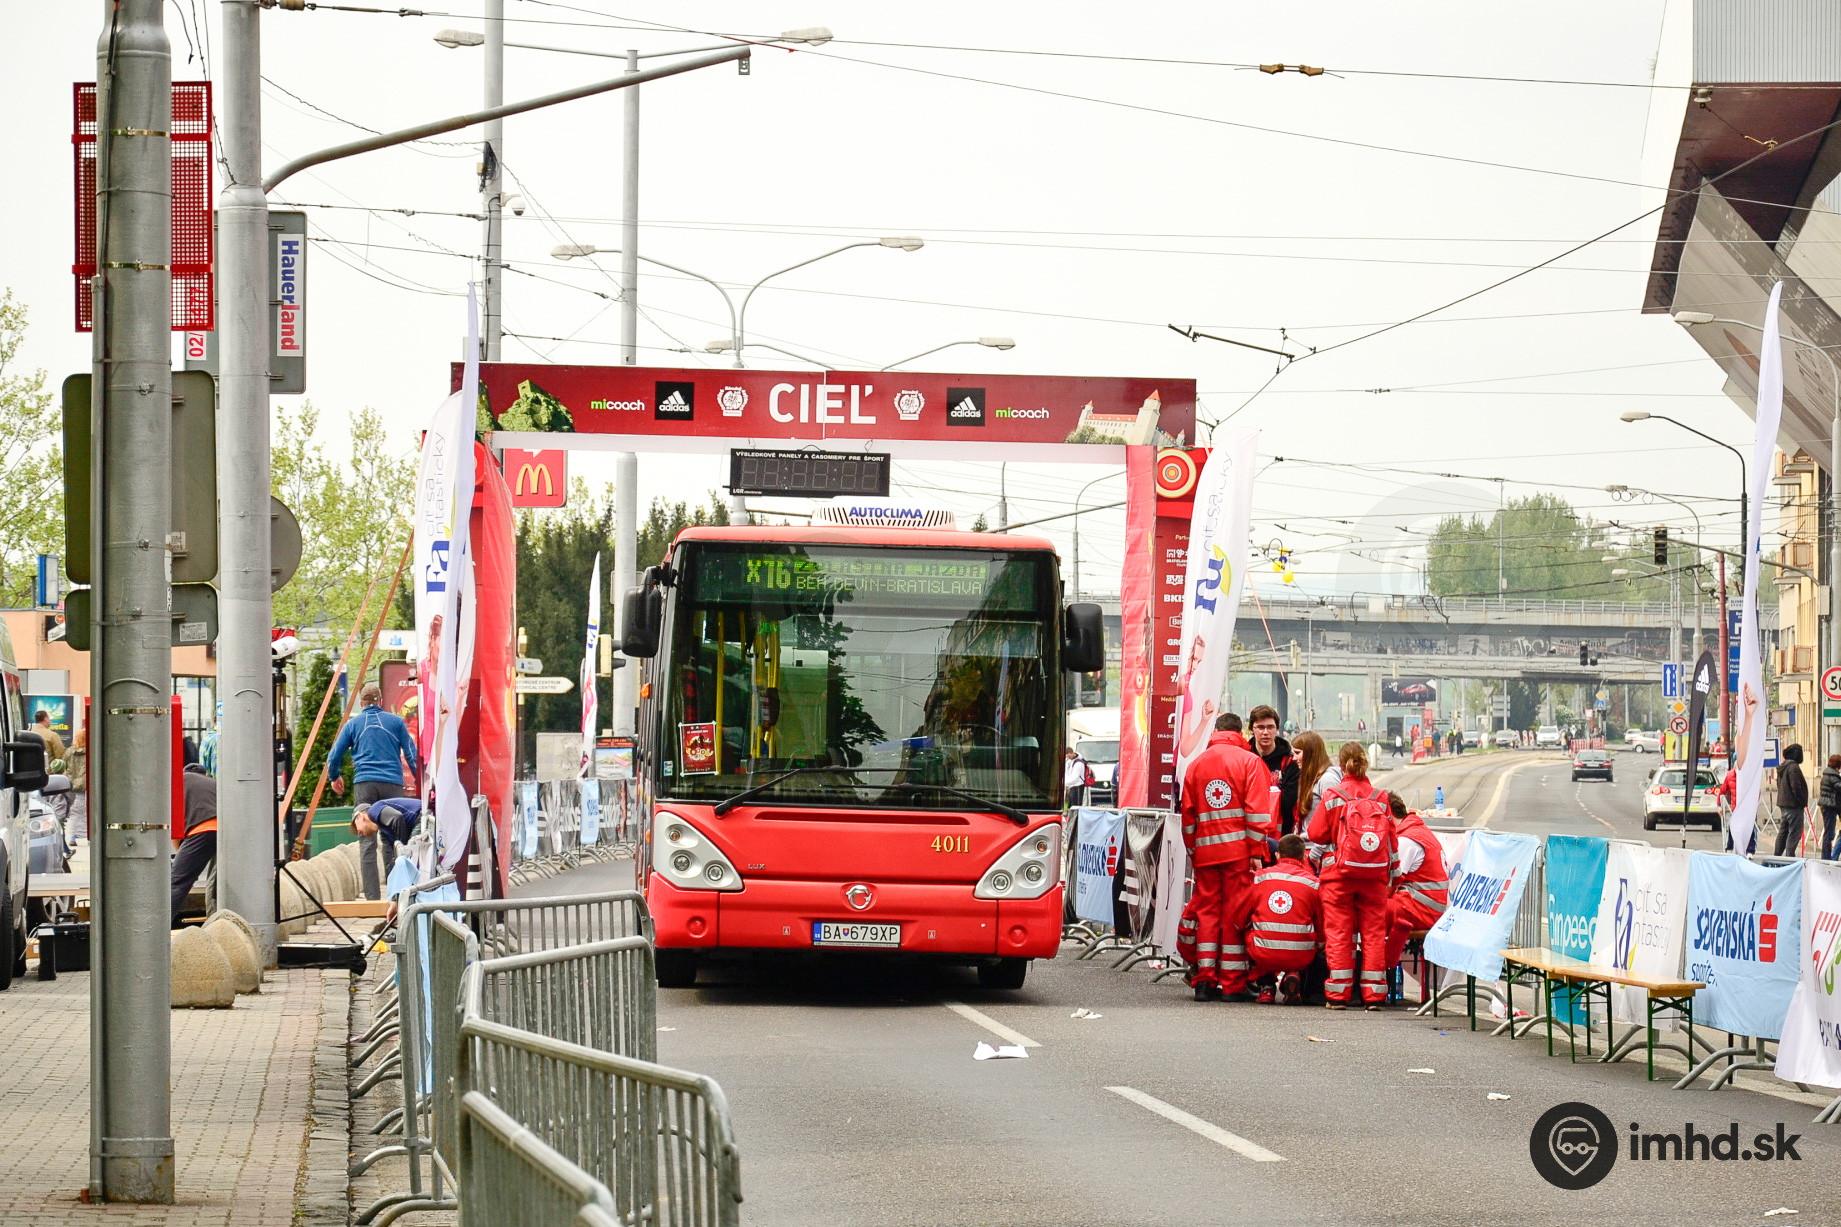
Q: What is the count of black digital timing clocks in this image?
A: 1